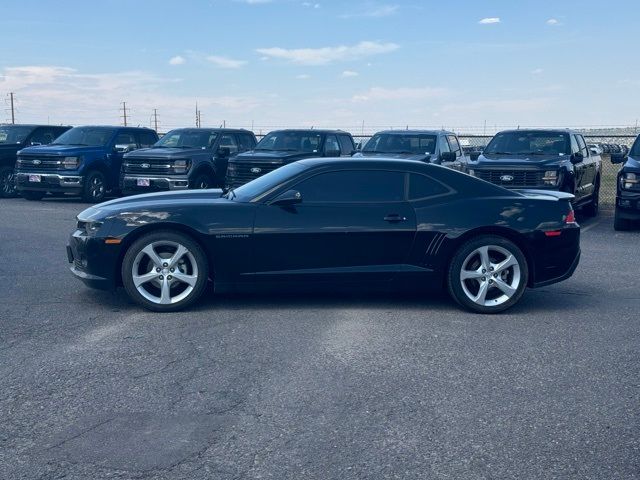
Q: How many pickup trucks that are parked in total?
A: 7